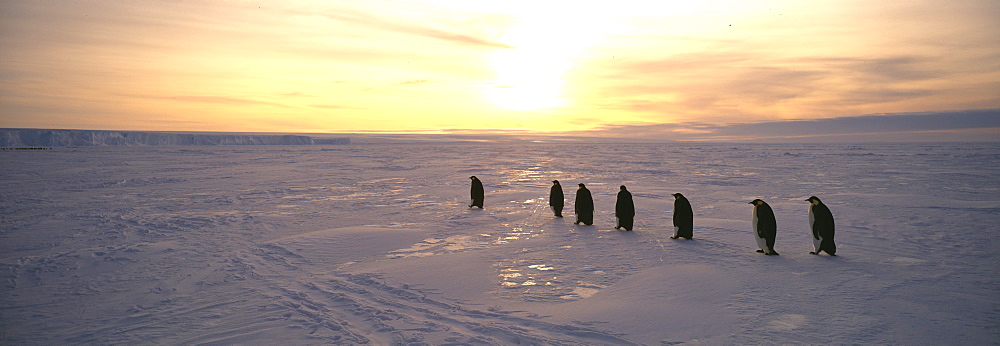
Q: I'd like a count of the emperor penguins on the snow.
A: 7